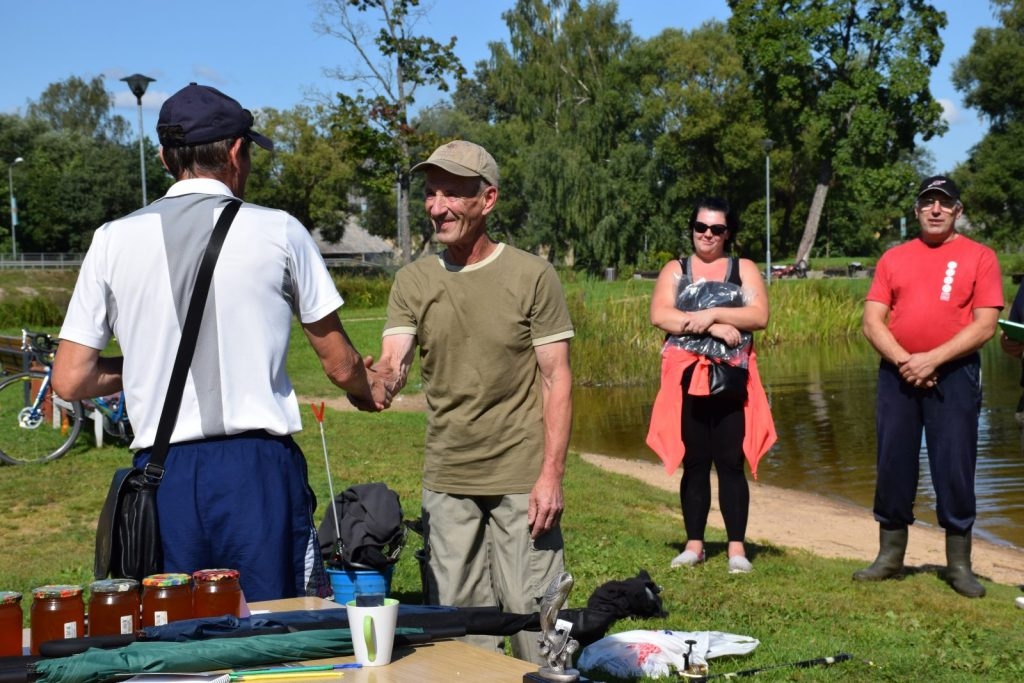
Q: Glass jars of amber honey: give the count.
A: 5